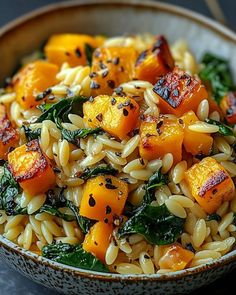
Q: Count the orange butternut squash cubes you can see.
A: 15